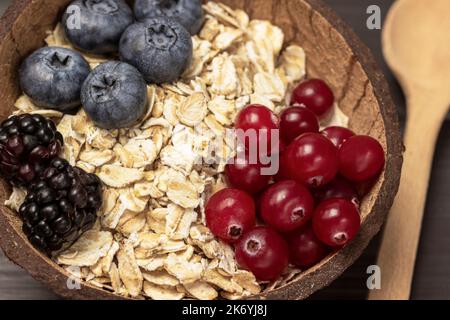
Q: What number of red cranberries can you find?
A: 13